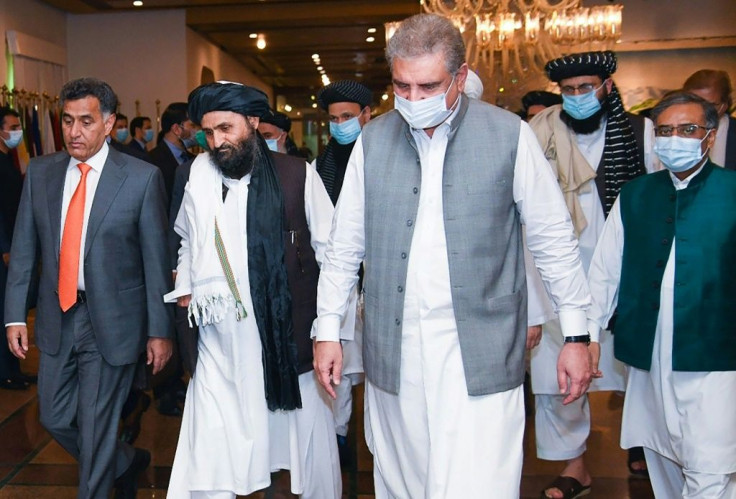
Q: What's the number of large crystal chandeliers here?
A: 1